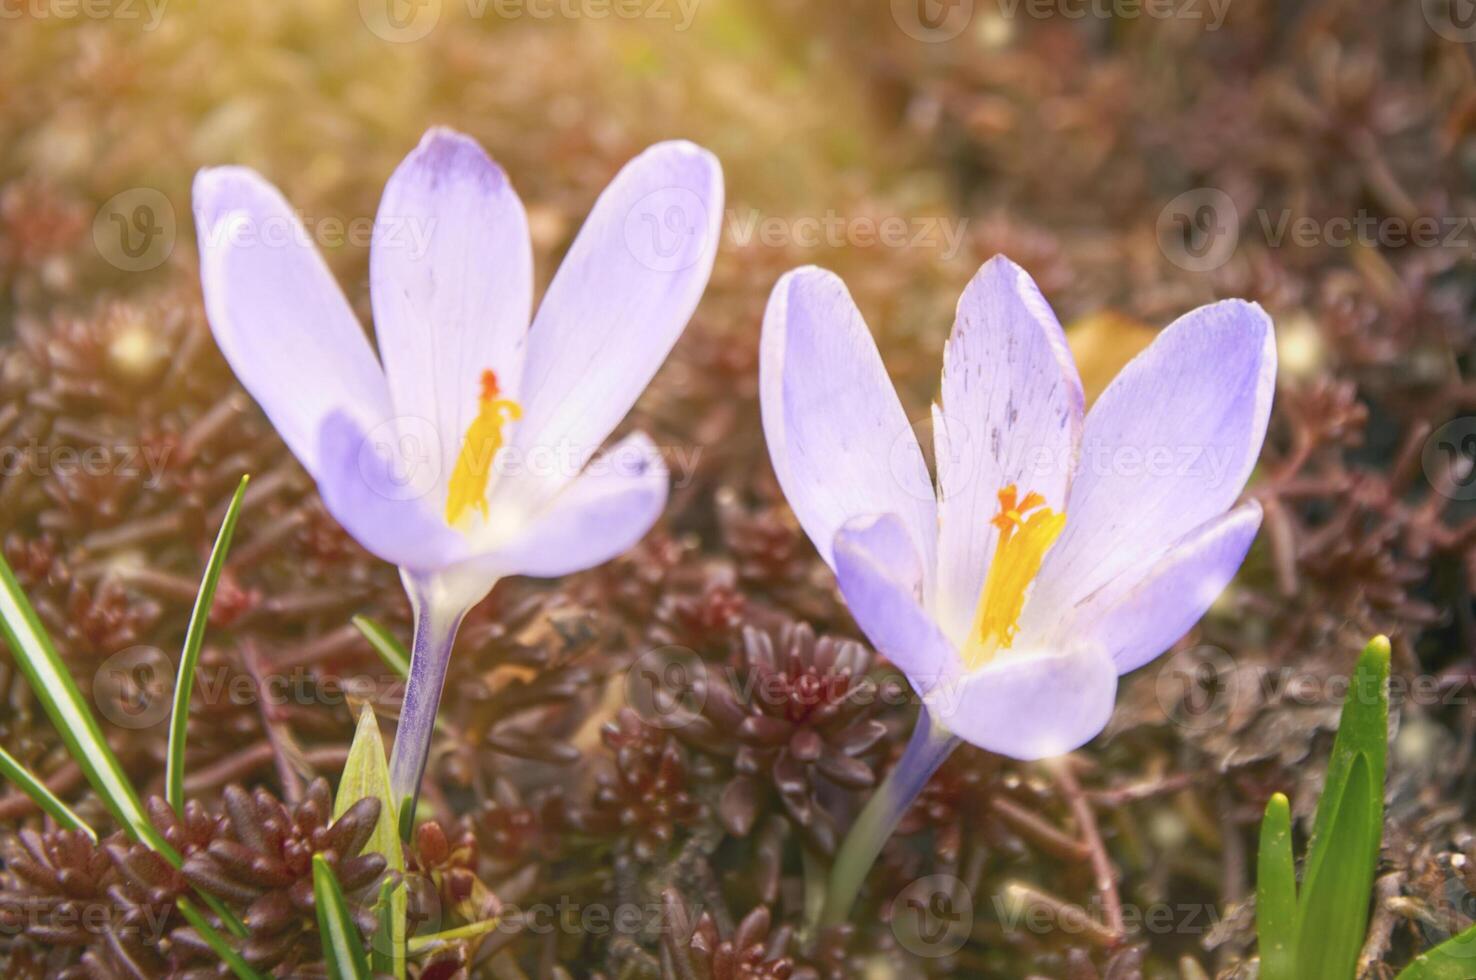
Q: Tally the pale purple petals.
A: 11